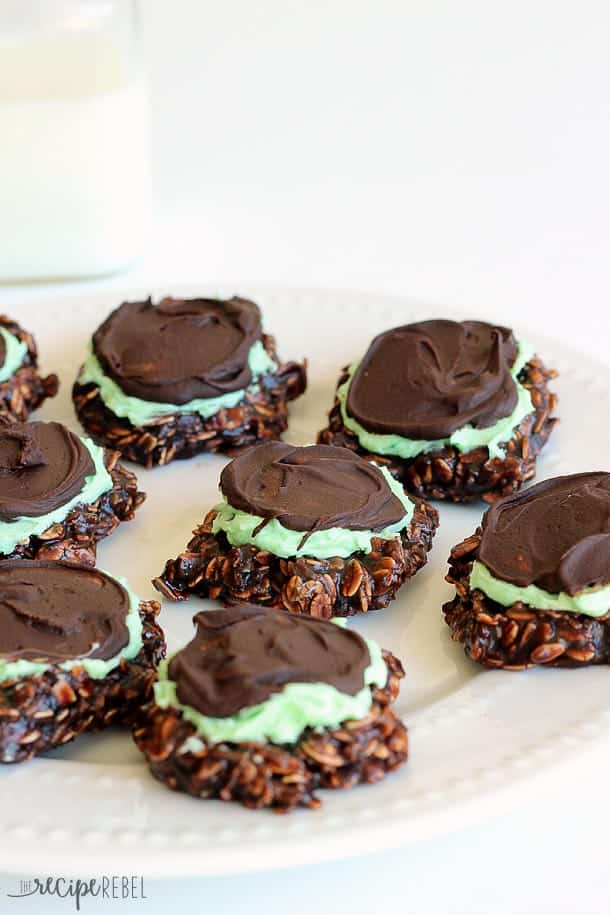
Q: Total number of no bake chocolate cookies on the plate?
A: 8